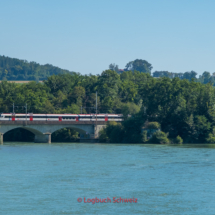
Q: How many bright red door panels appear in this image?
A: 5